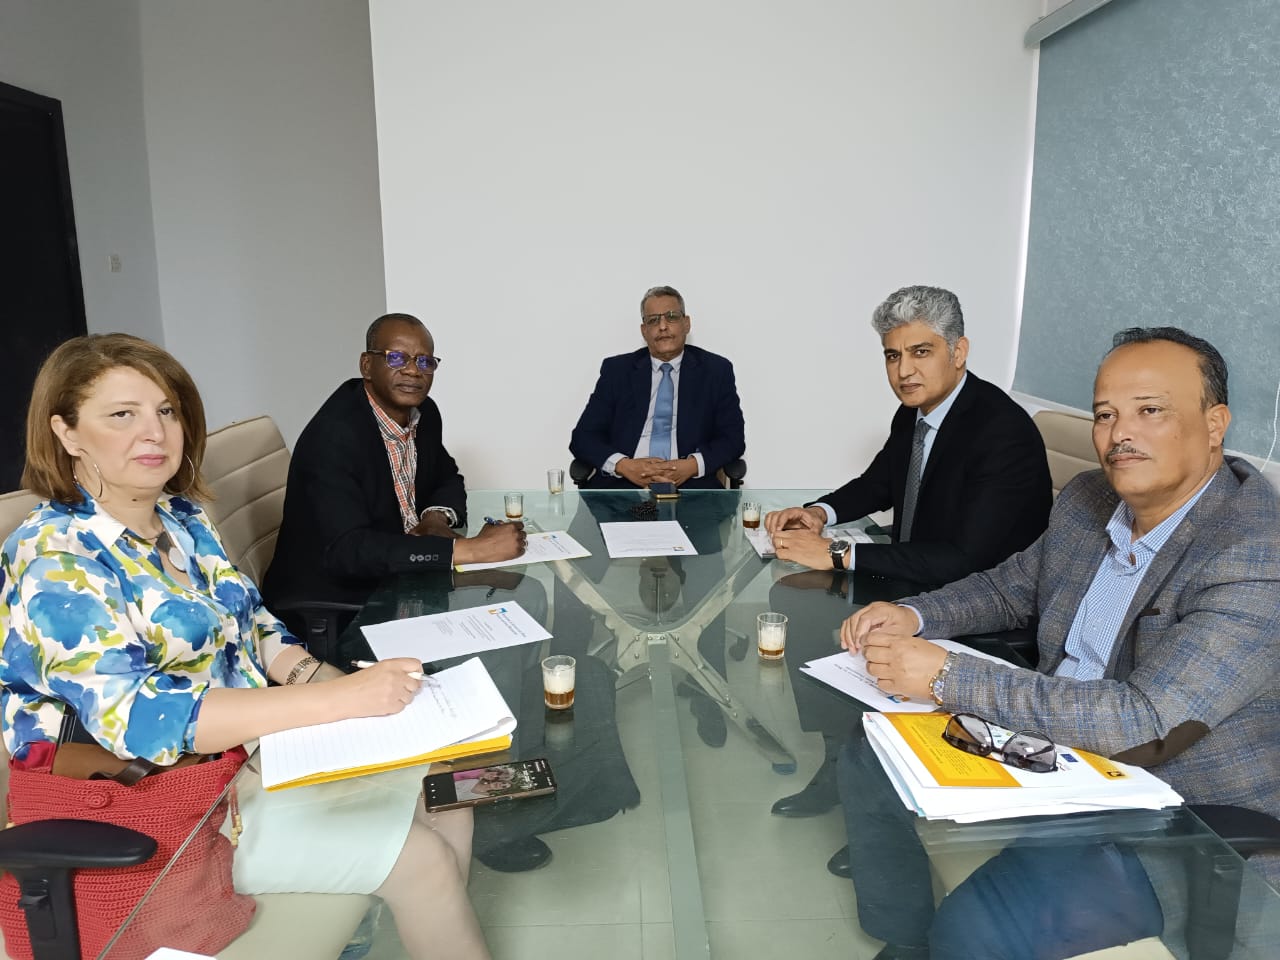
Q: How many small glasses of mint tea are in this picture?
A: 5